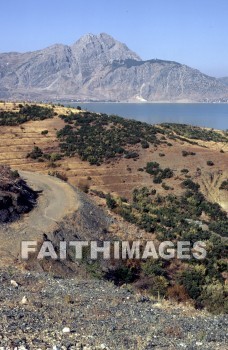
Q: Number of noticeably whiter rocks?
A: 3